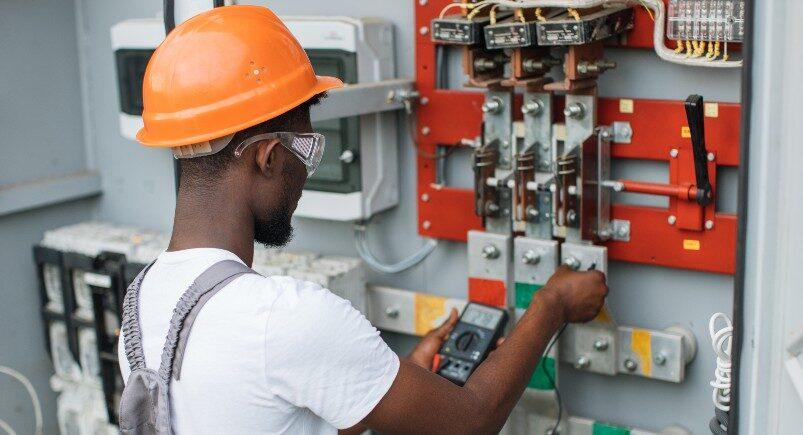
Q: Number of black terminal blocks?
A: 3